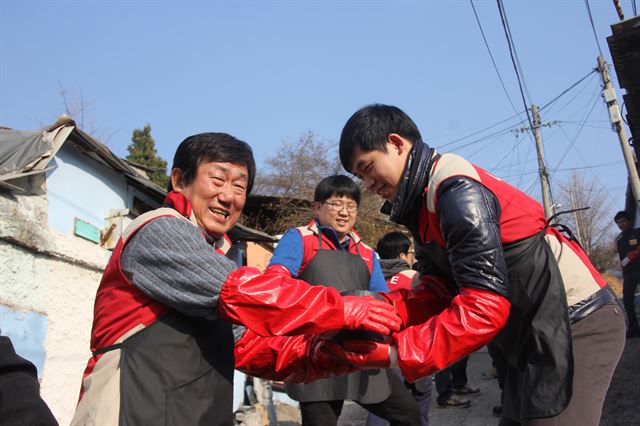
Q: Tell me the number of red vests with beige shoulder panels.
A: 4